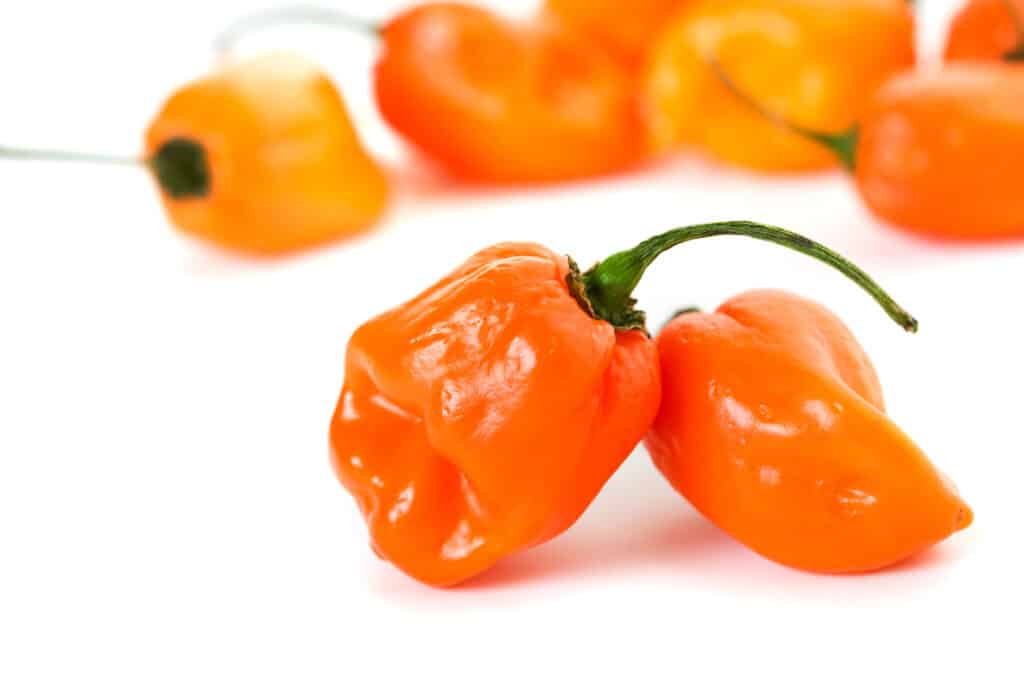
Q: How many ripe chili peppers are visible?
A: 8